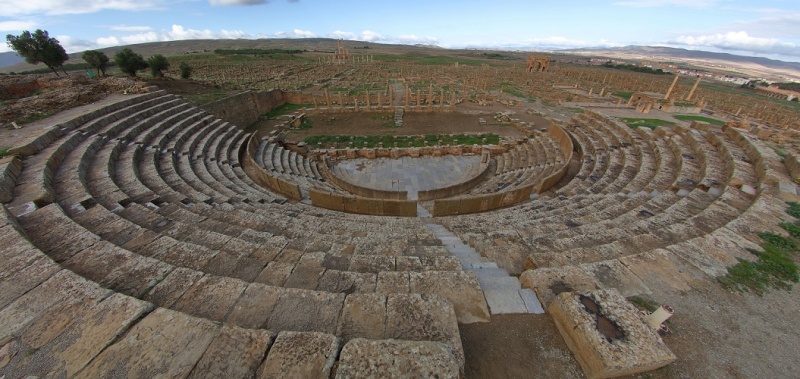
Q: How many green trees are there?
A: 5